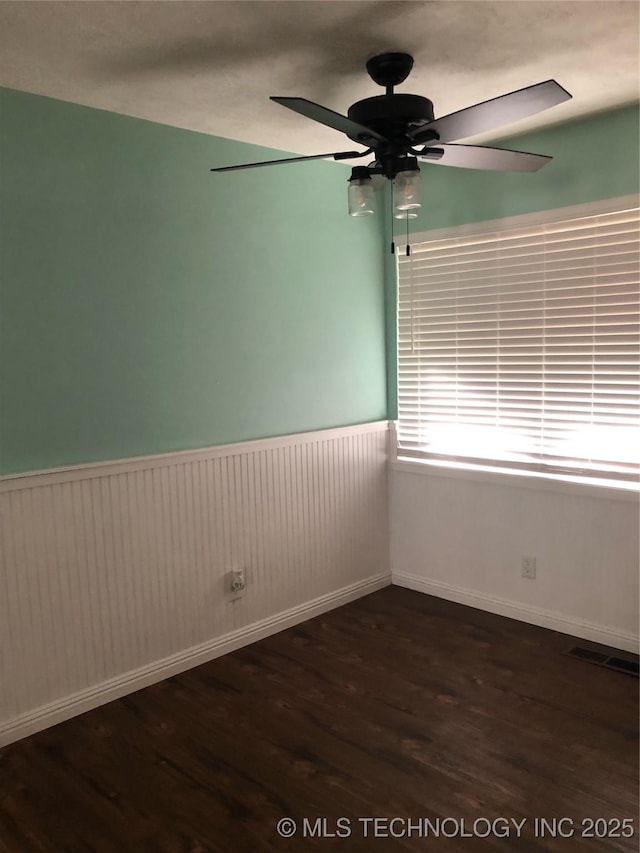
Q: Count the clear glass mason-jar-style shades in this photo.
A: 3